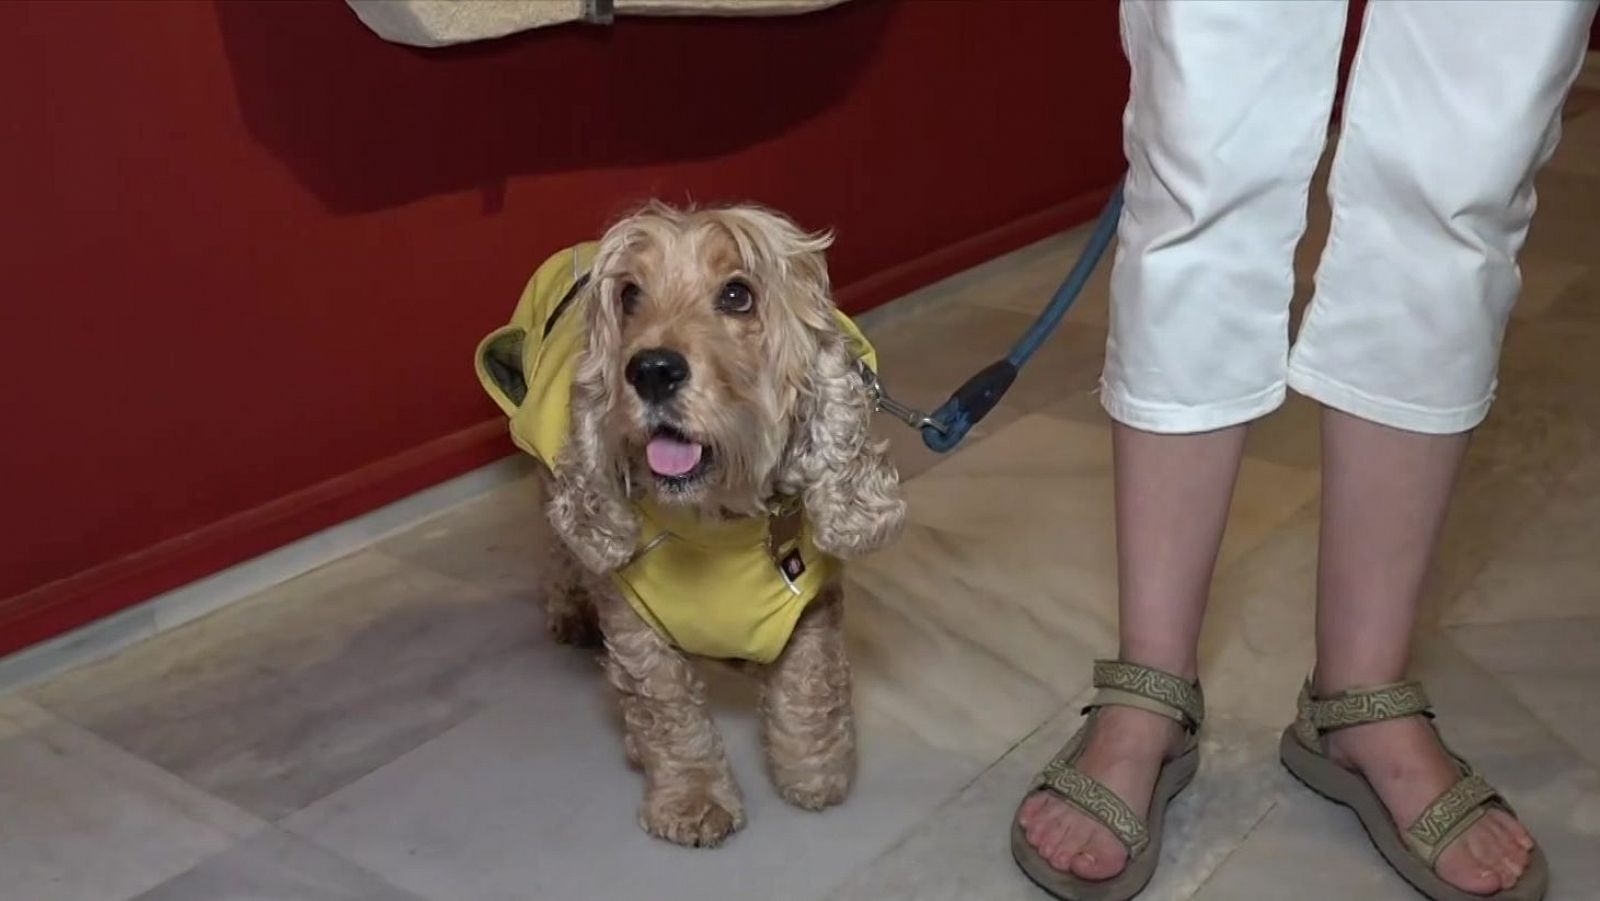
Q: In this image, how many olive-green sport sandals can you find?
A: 2